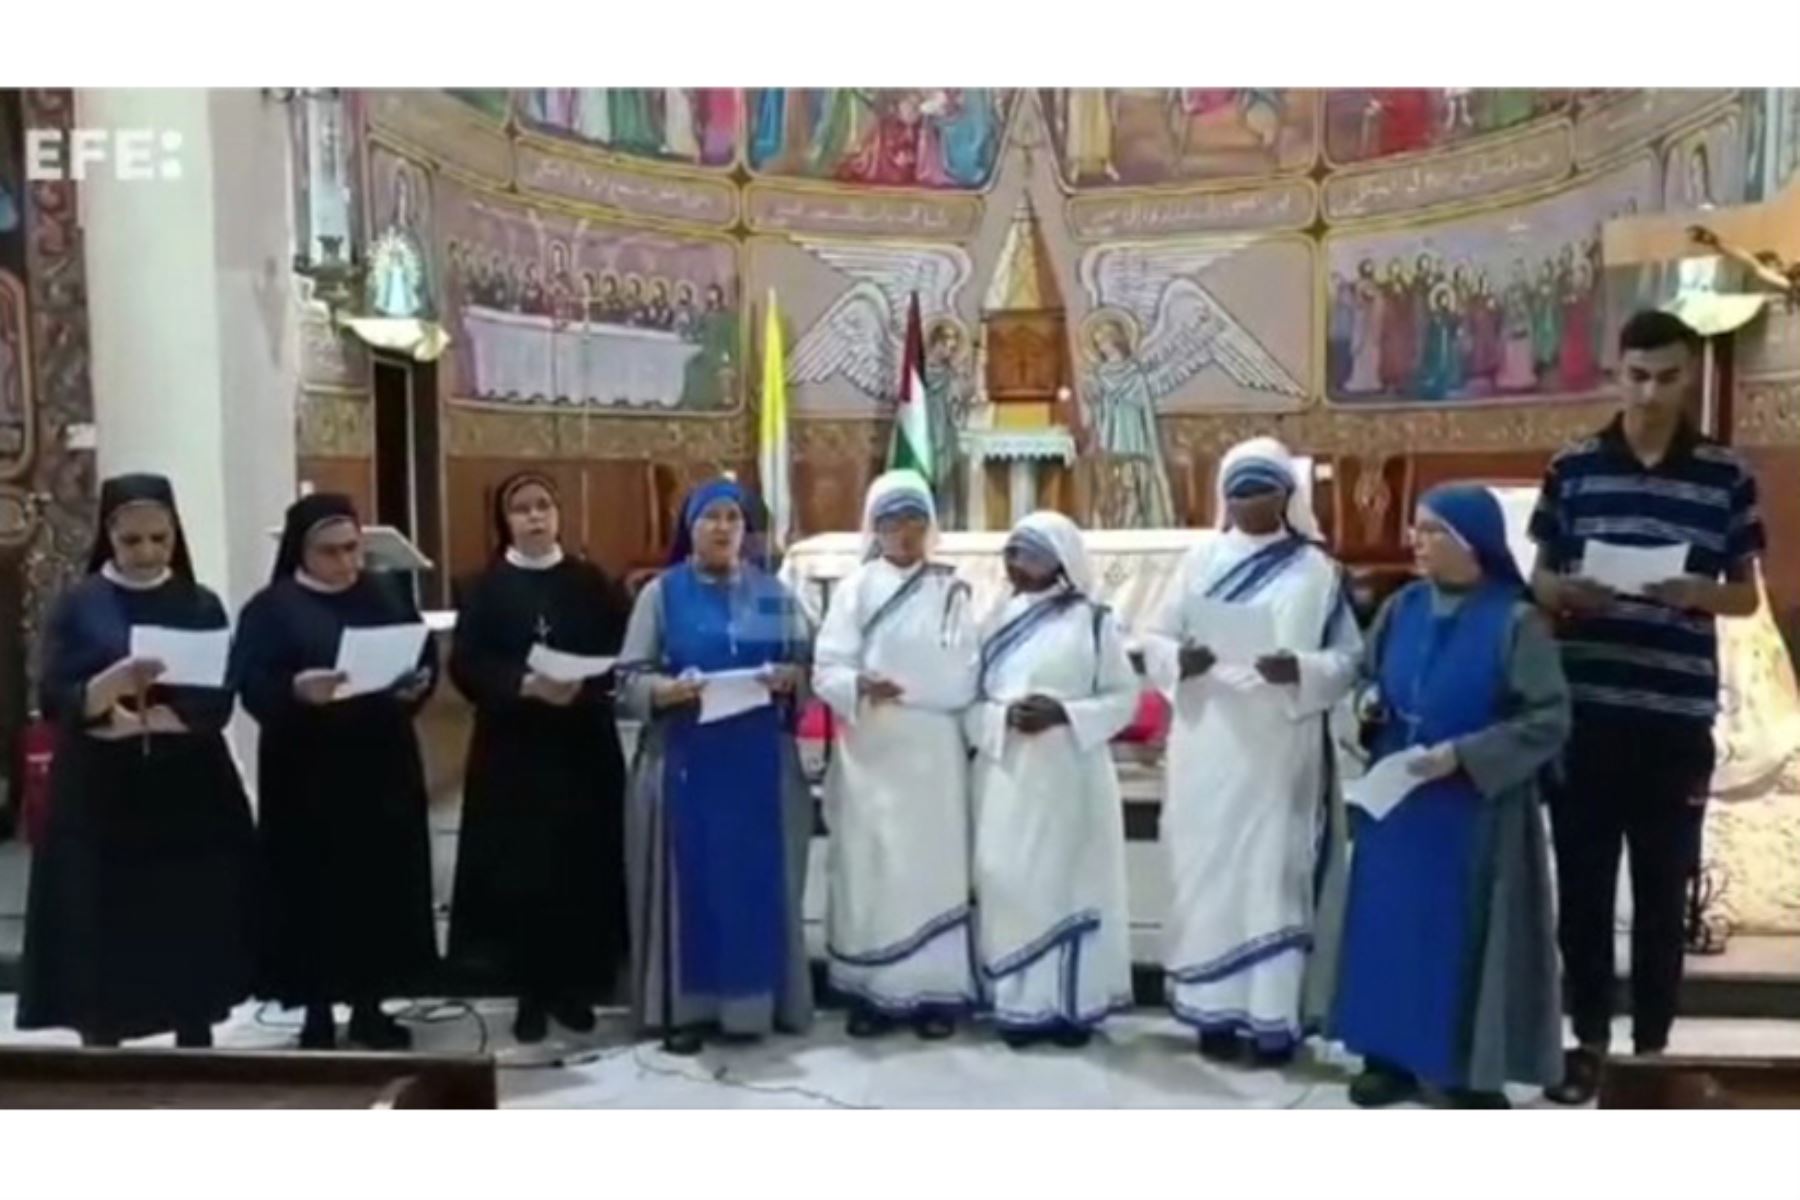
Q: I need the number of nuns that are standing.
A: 8